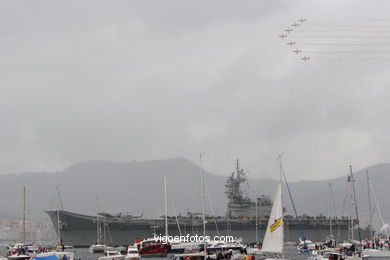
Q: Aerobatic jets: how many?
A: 7